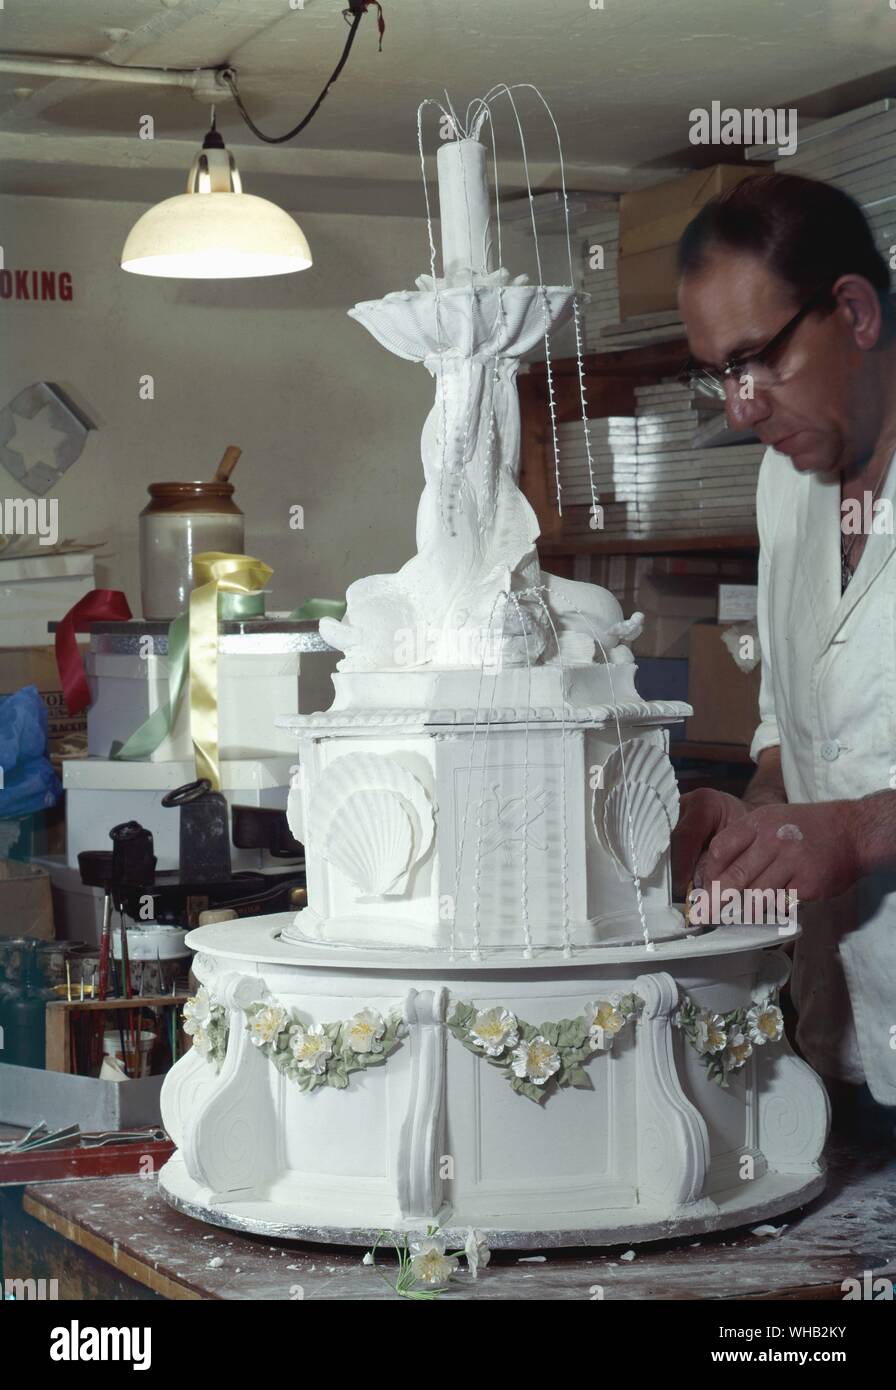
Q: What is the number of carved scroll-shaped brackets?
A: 5